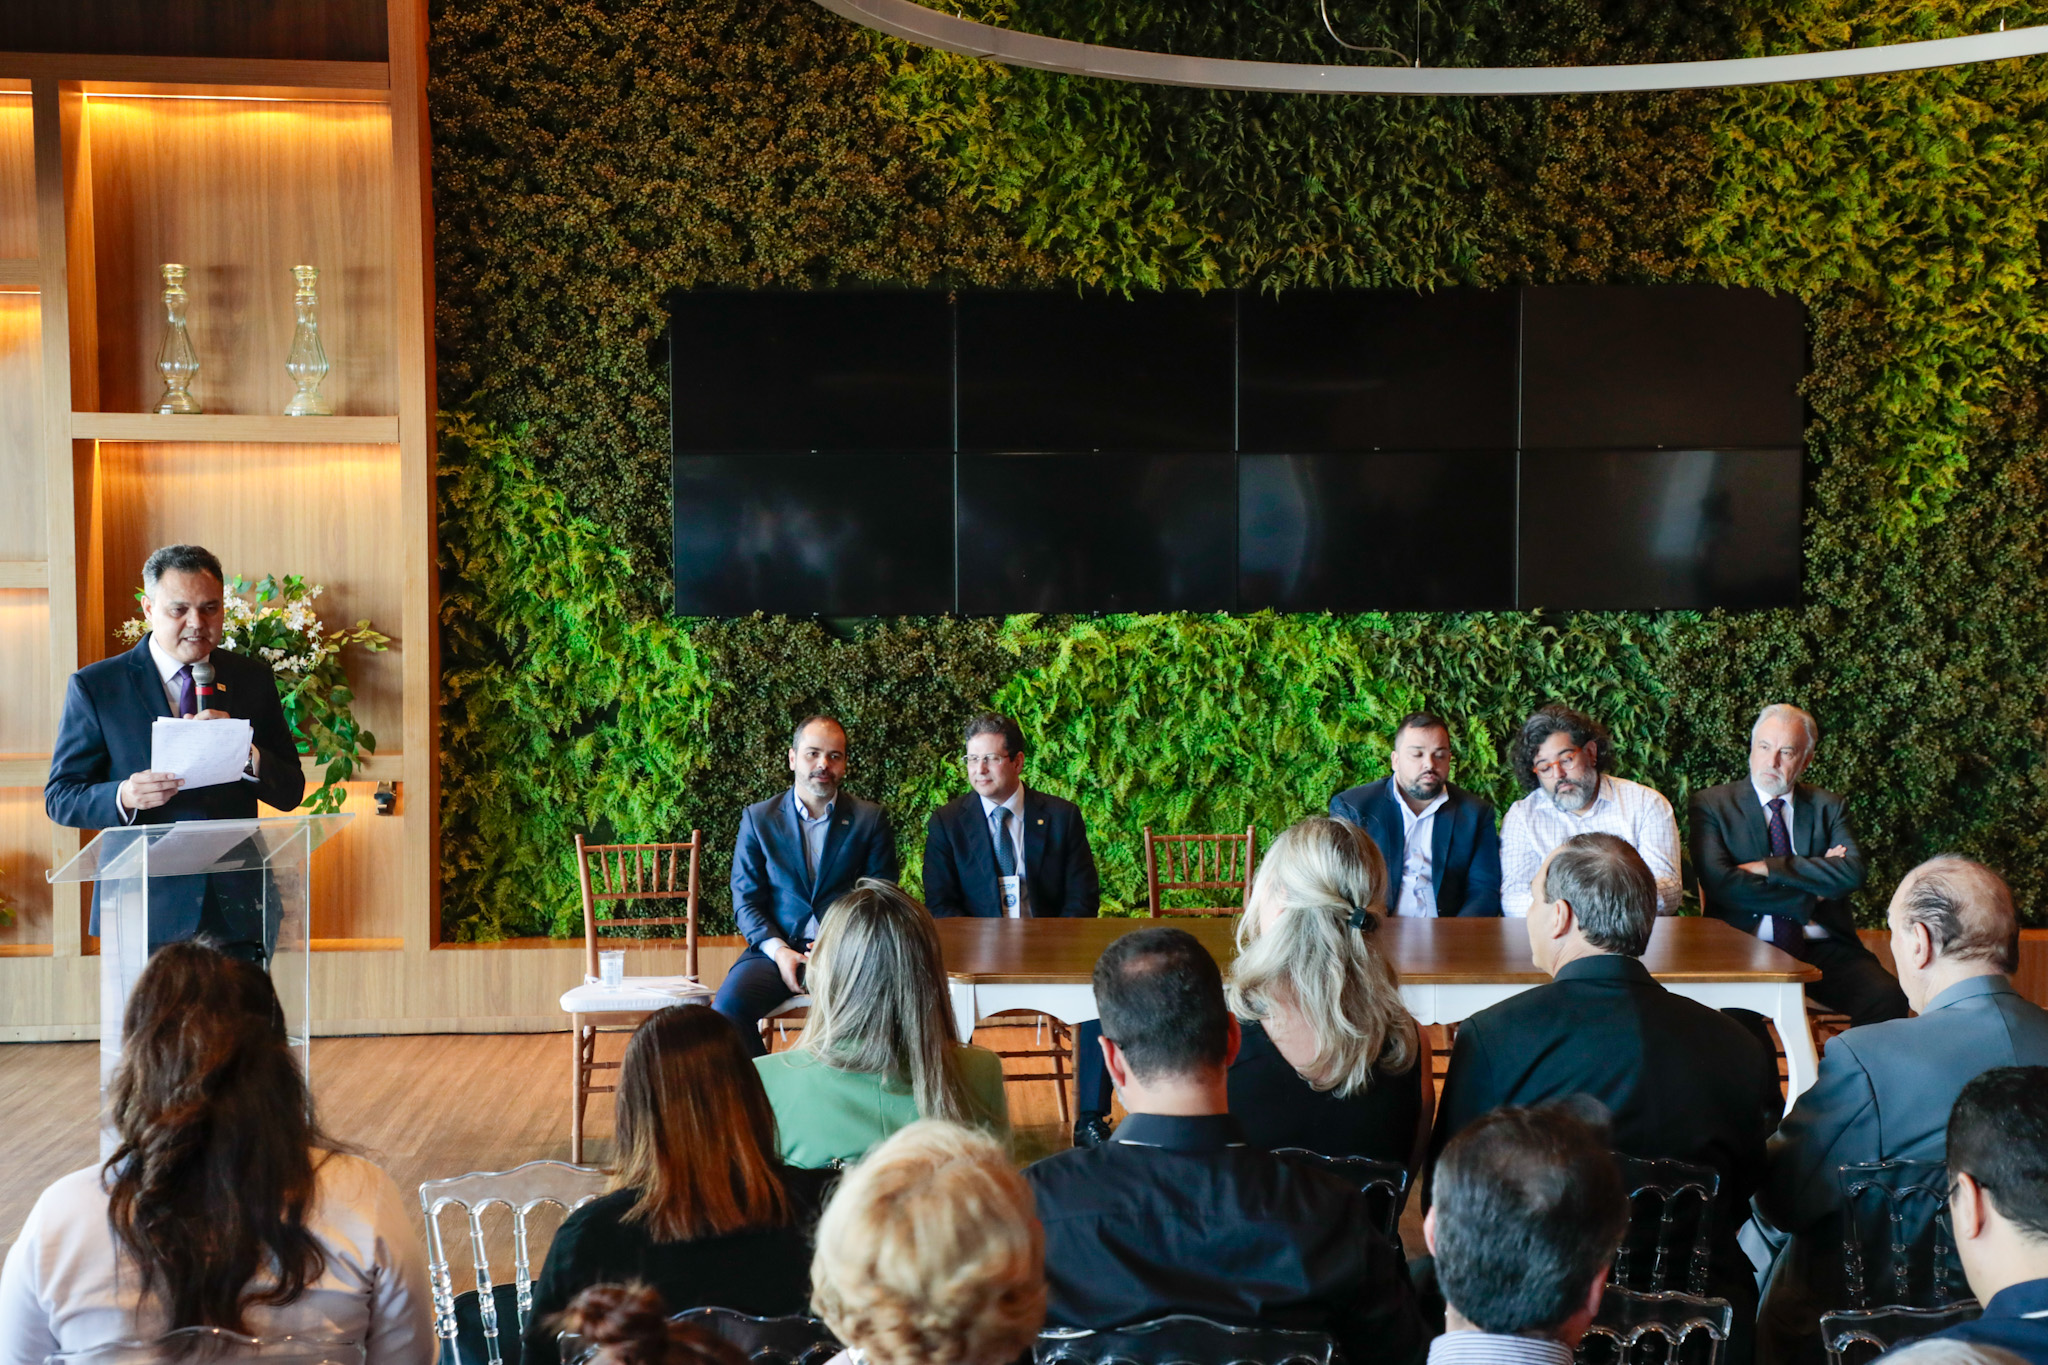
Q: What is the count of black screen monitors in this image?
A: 8